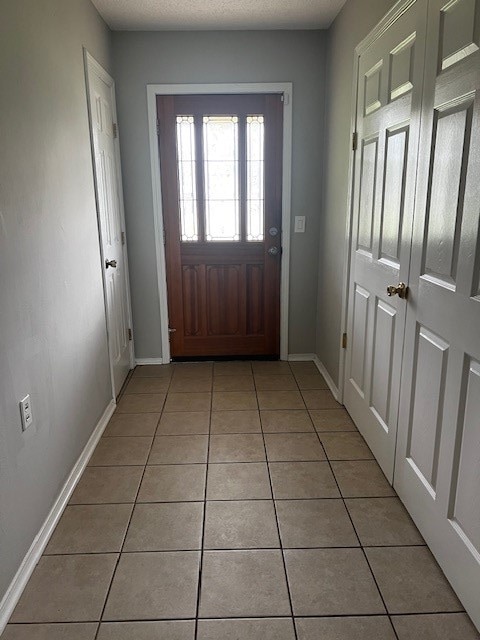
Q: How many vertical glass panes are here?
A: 3